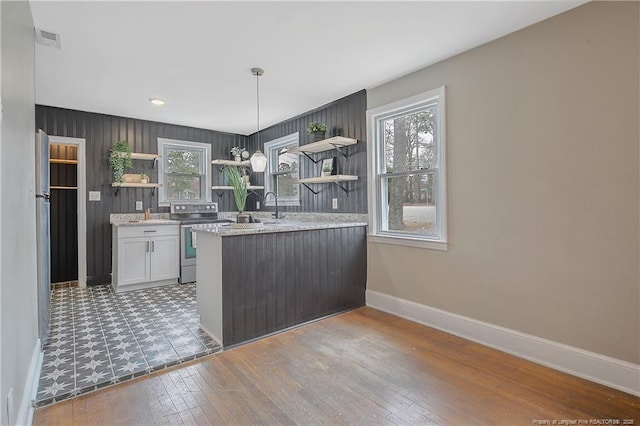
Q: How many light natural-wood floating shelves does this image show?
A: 6